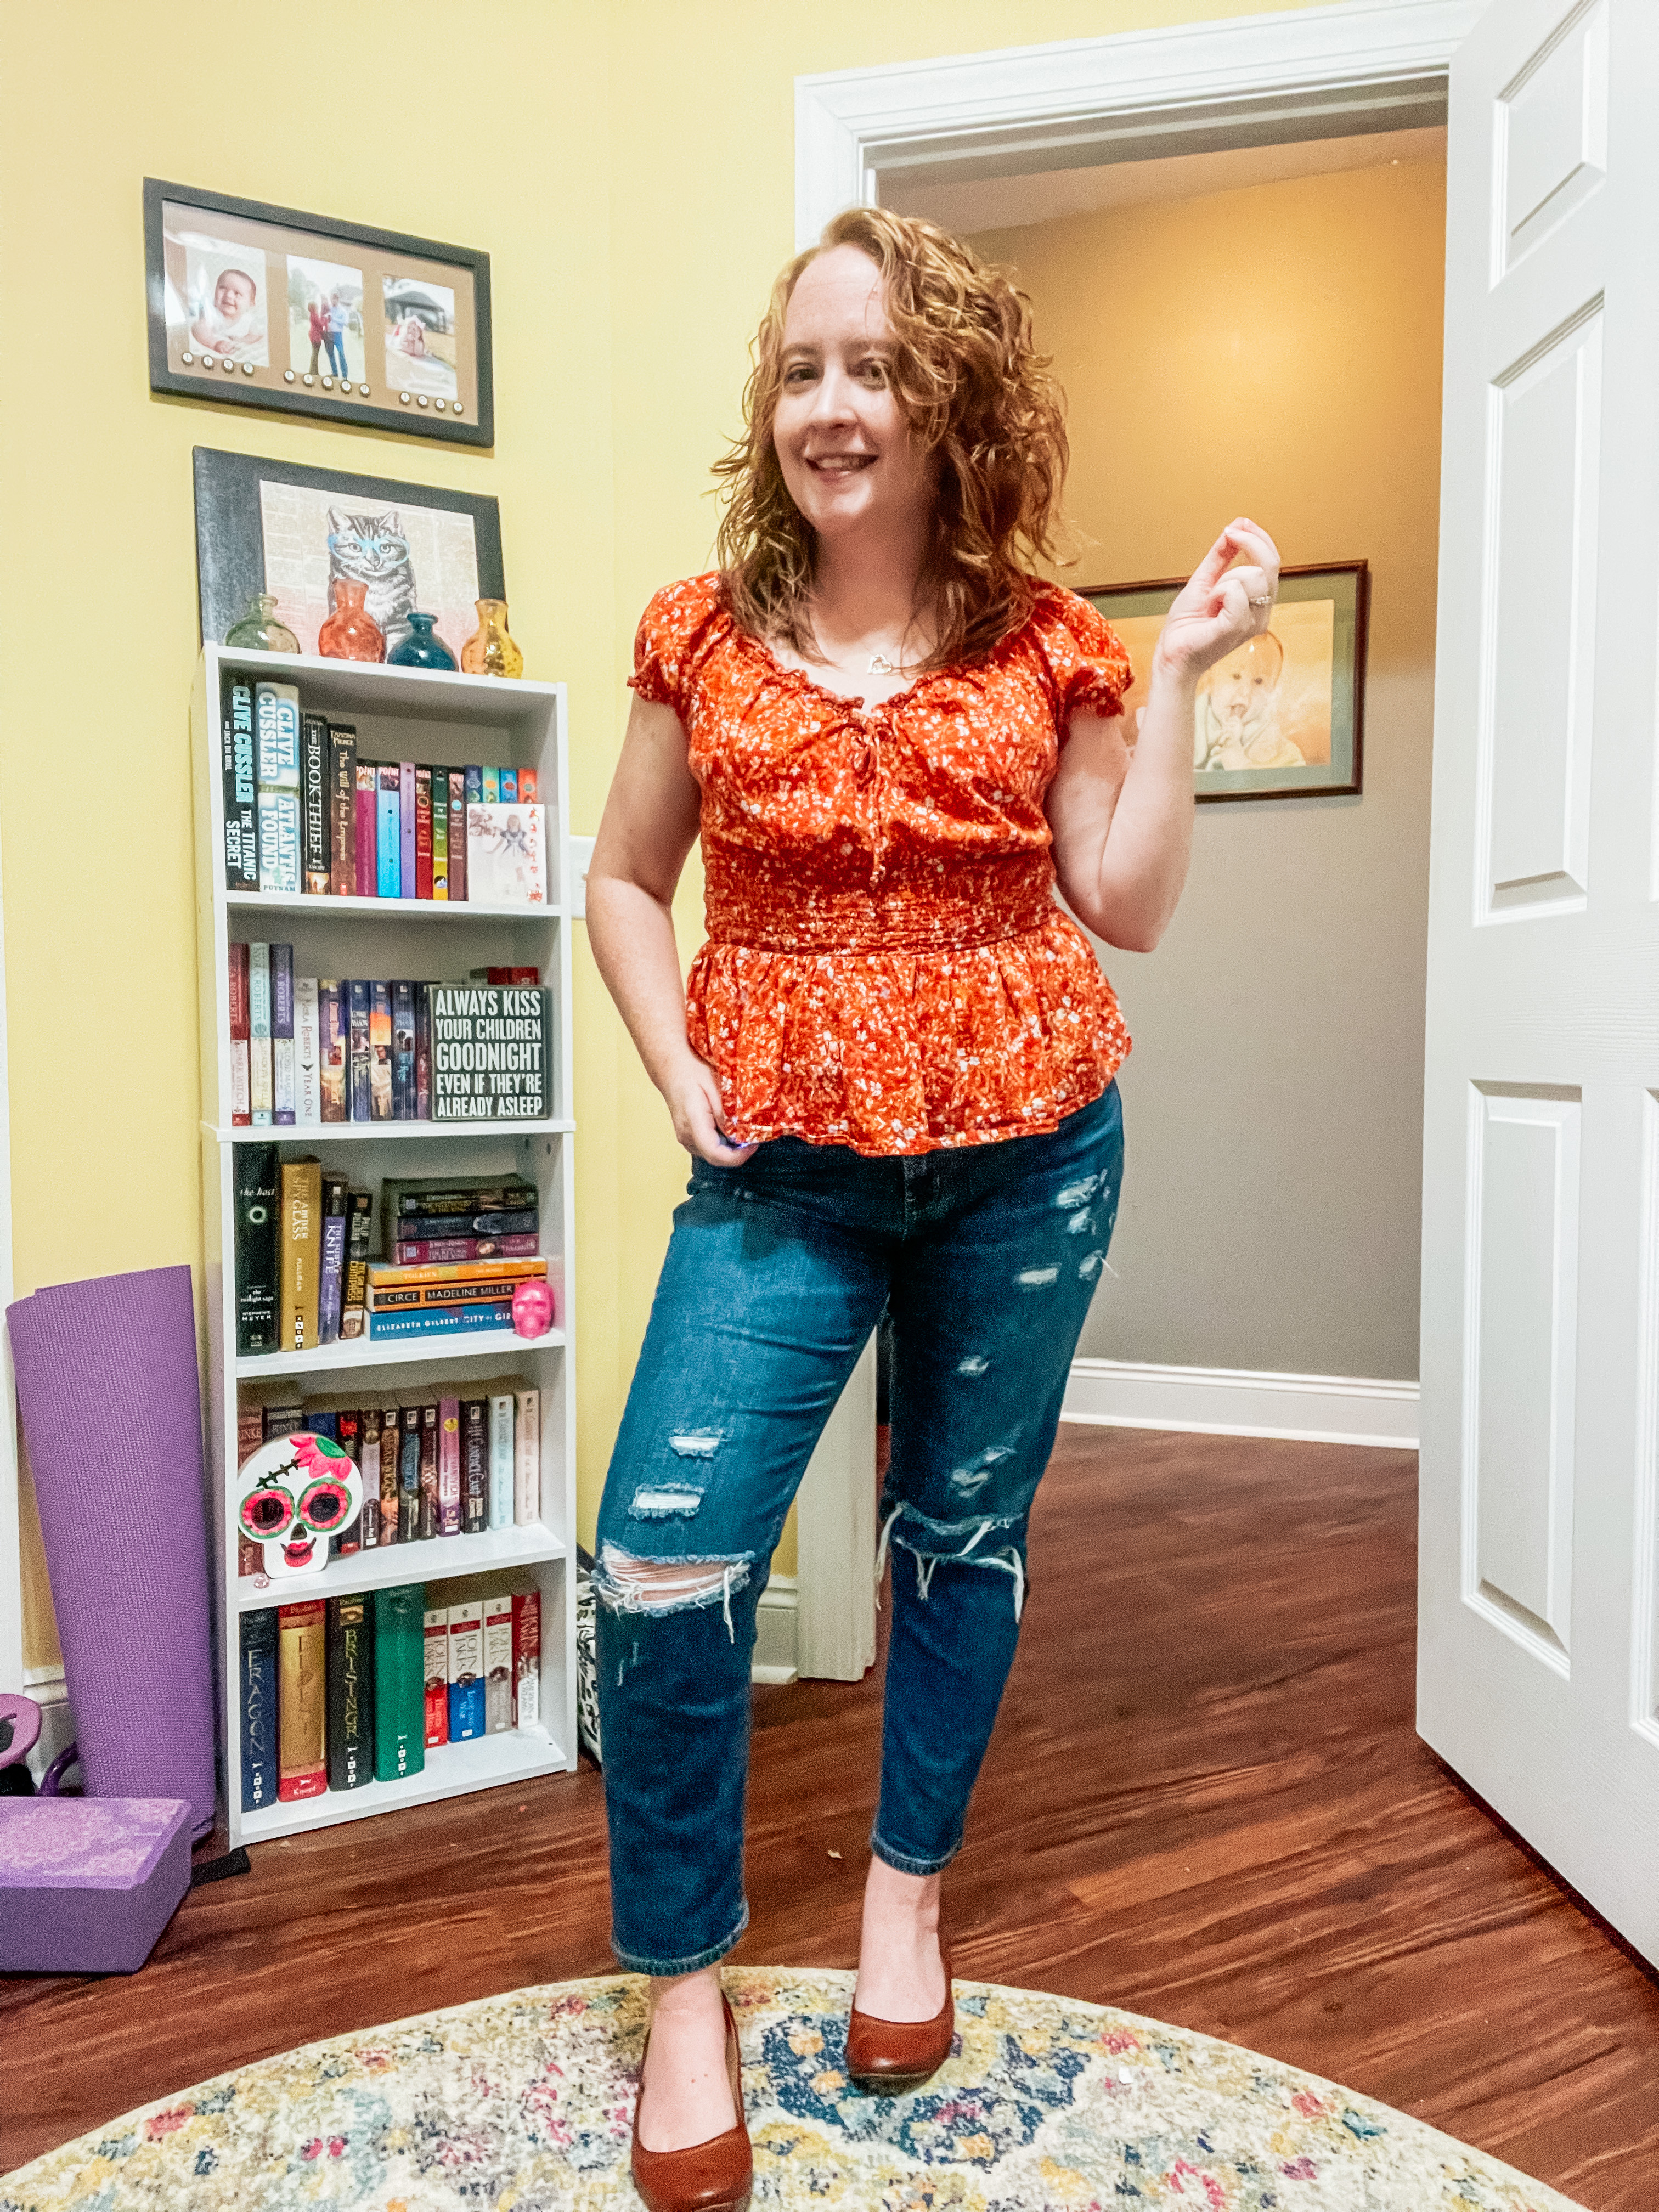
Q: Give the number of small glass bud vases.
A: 4